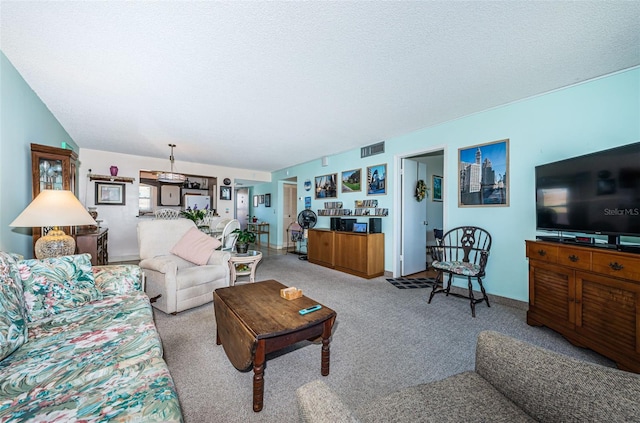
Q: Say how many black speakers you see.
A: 2